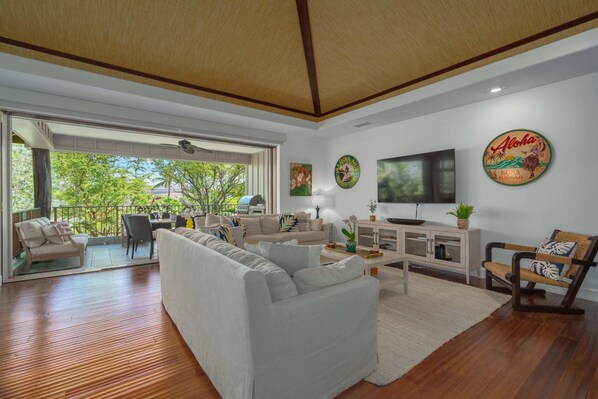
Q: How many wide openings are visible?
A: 1